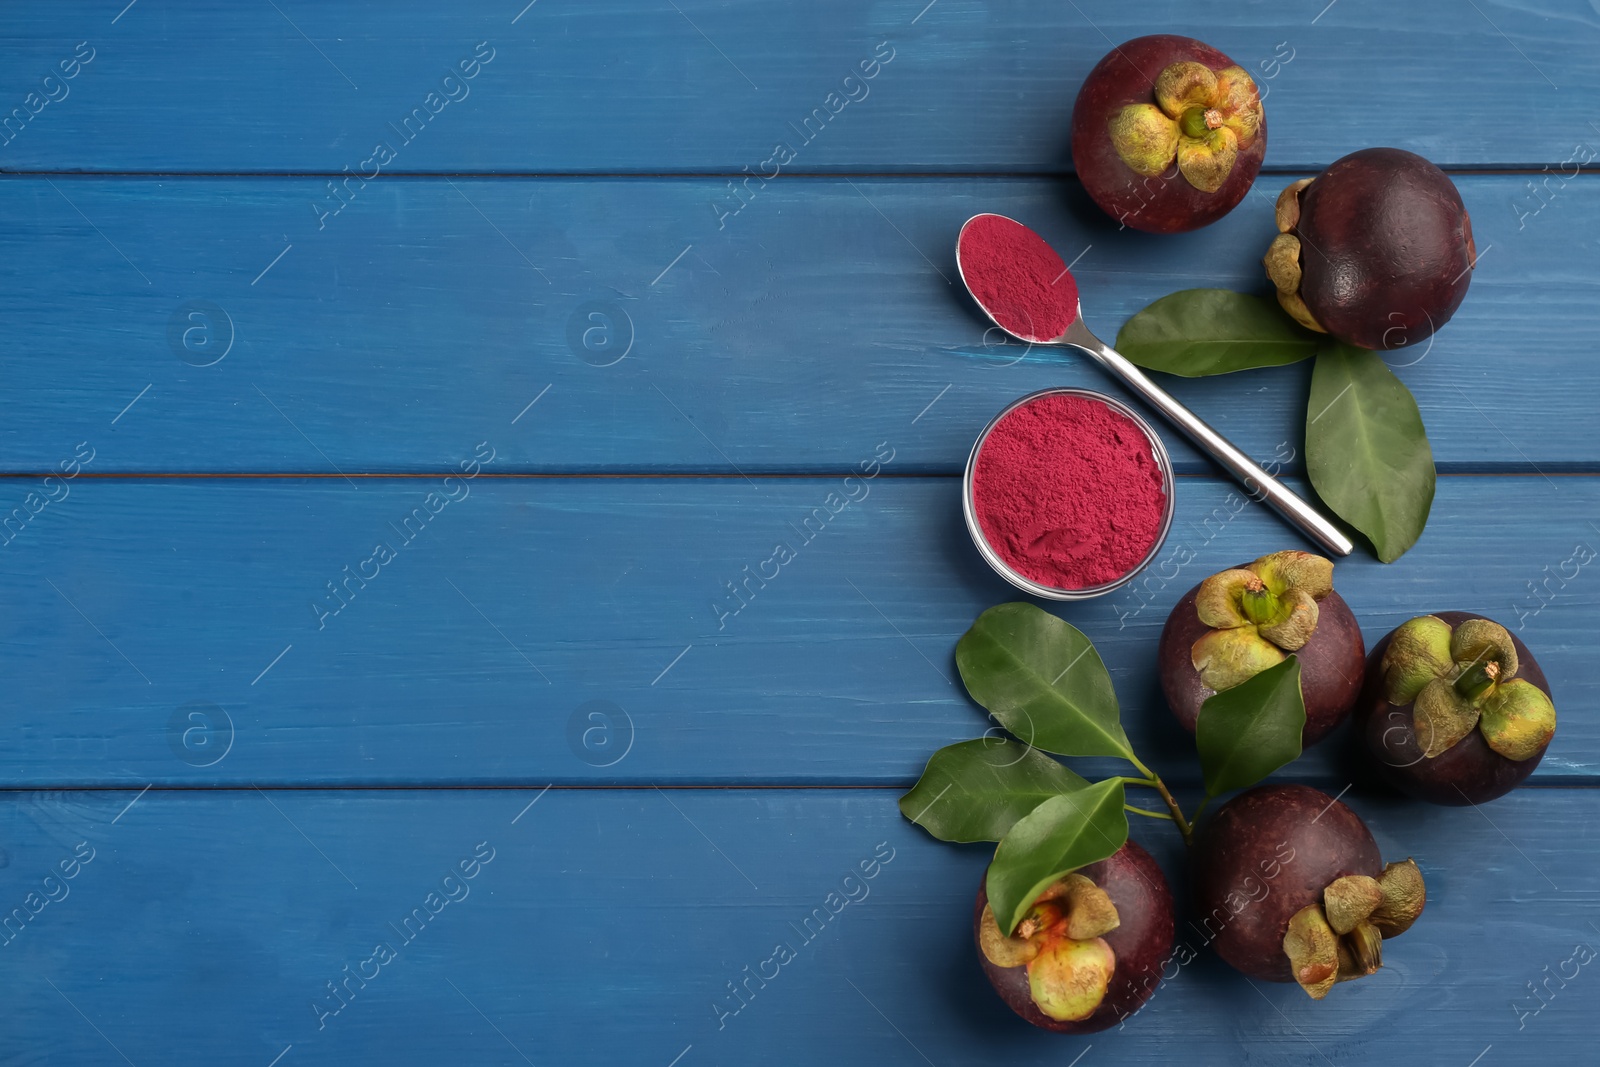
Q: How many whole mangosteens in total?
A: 6